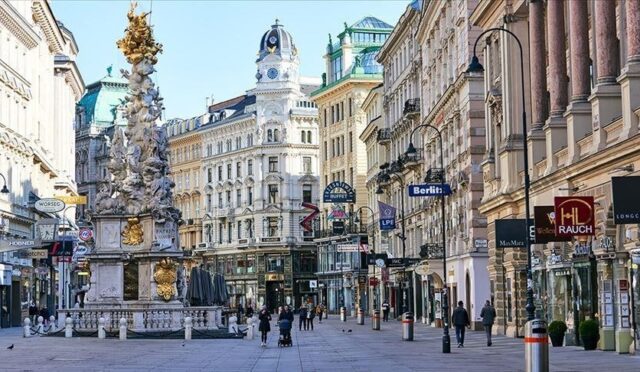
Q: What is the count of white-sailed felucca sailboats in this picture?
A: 0